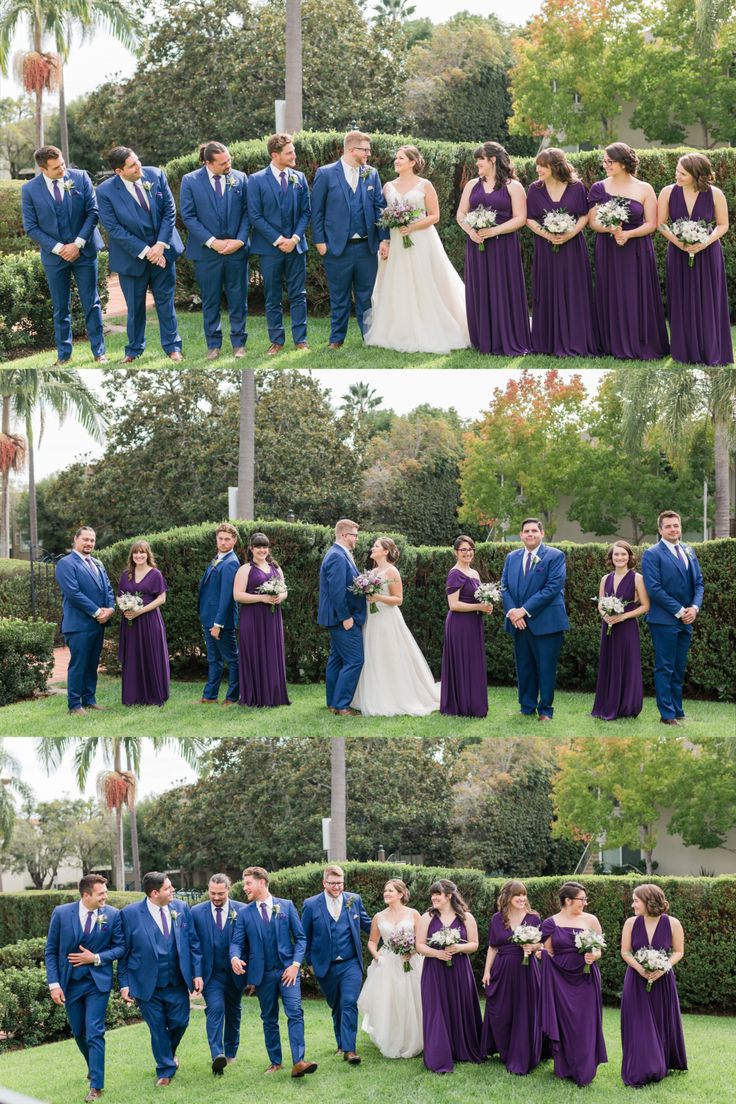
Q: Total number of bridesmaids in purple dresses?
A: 4